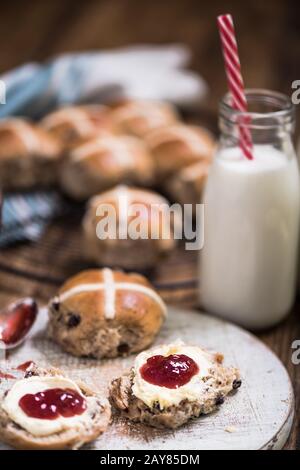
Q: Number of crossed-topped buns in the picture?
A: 8